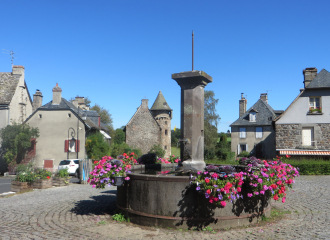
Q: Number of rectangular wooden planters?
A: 3